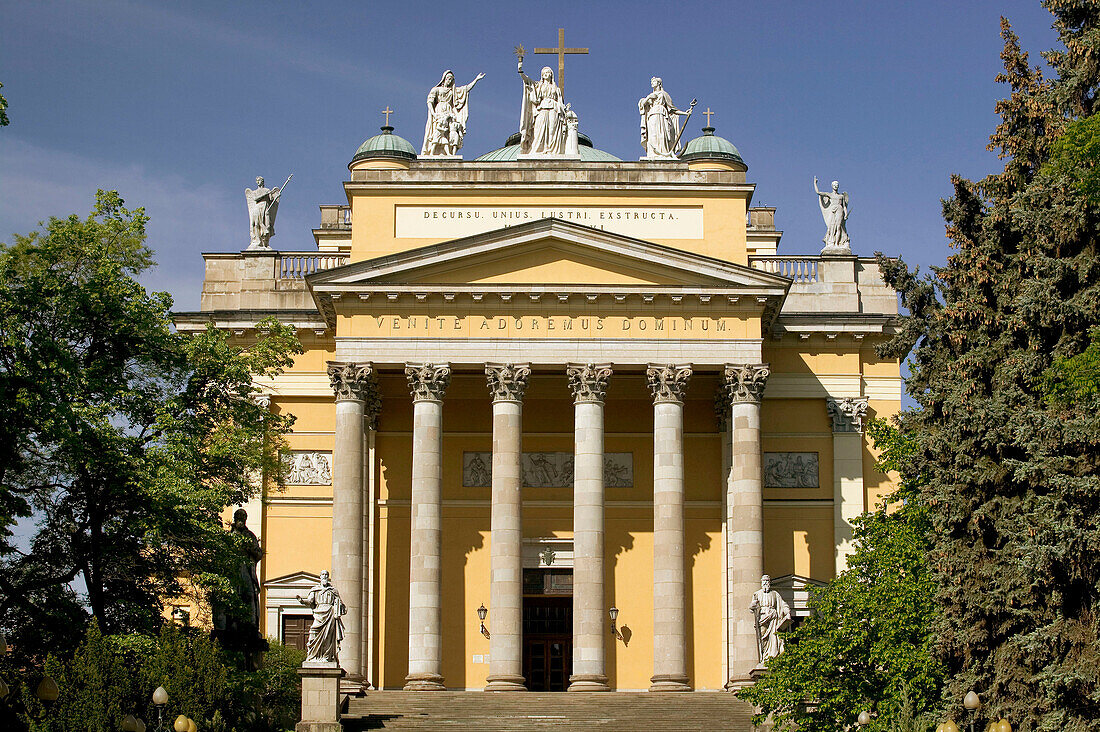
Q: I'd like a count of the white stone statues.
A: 7